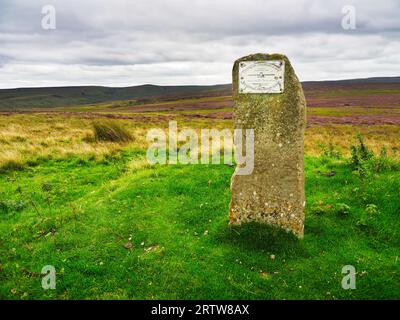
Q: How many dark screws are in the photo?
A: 6